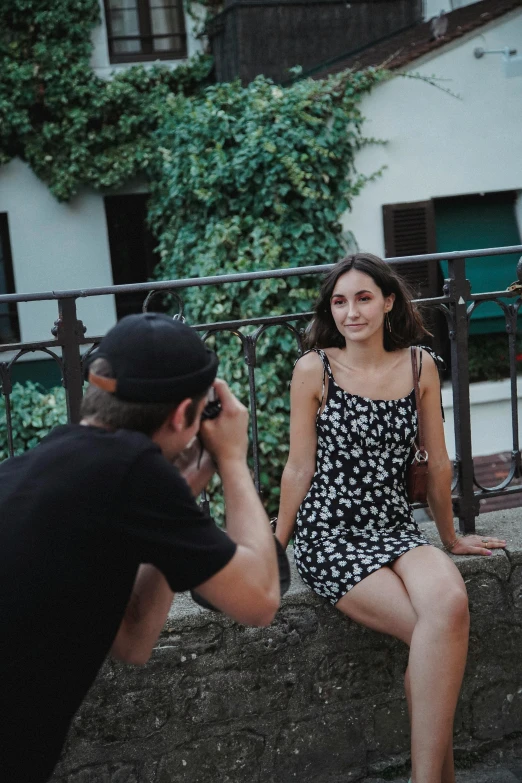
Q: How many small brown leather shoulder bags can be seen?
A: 1